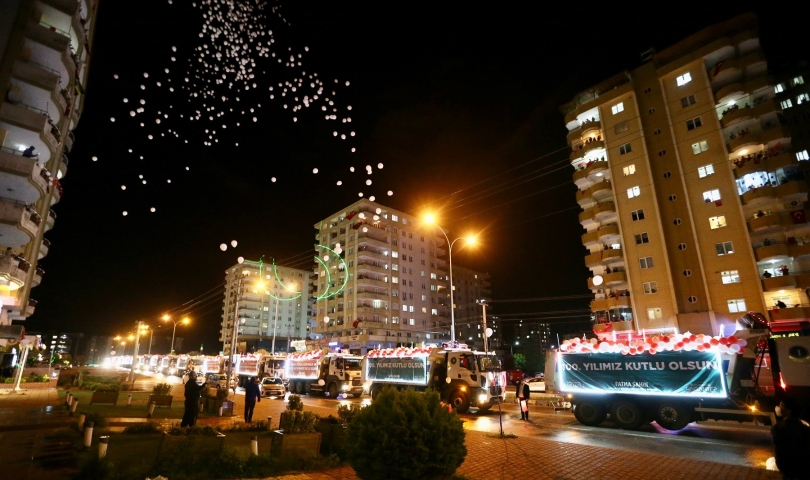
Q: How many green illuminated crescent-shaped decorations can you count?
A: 2